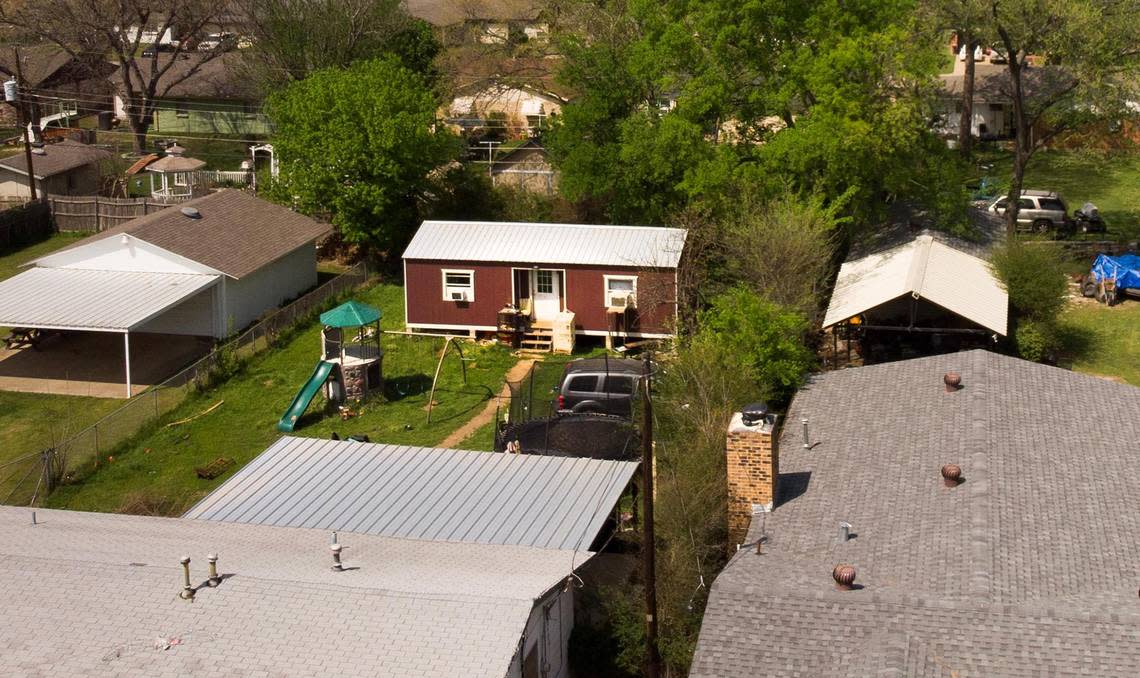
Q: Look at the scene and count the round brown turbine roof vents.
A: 3